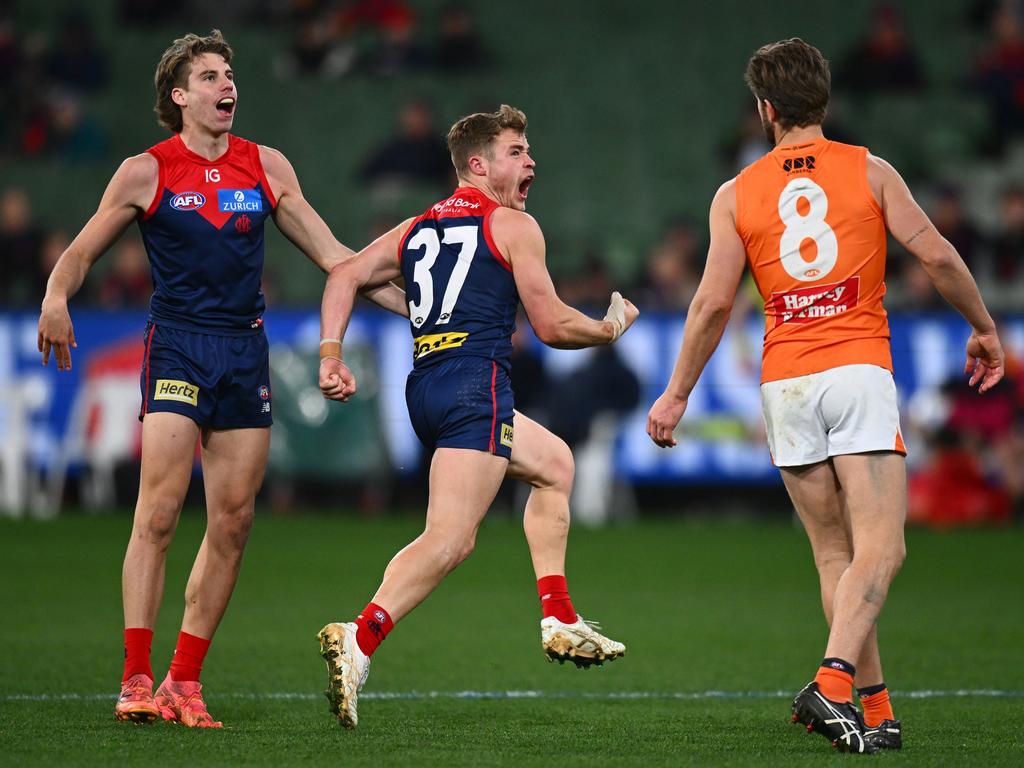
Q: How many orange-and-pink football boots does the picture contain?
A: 2